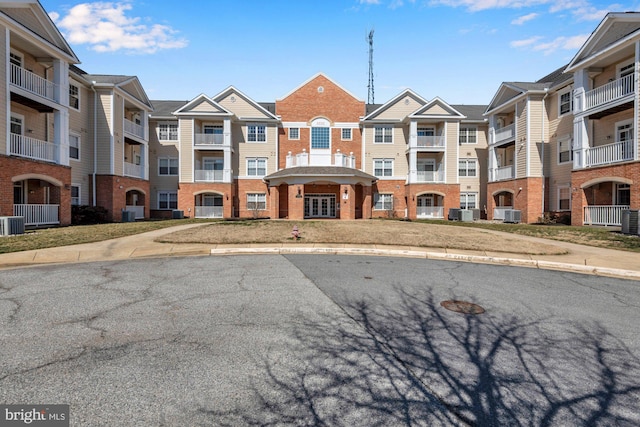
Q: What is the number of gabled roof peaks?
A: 9